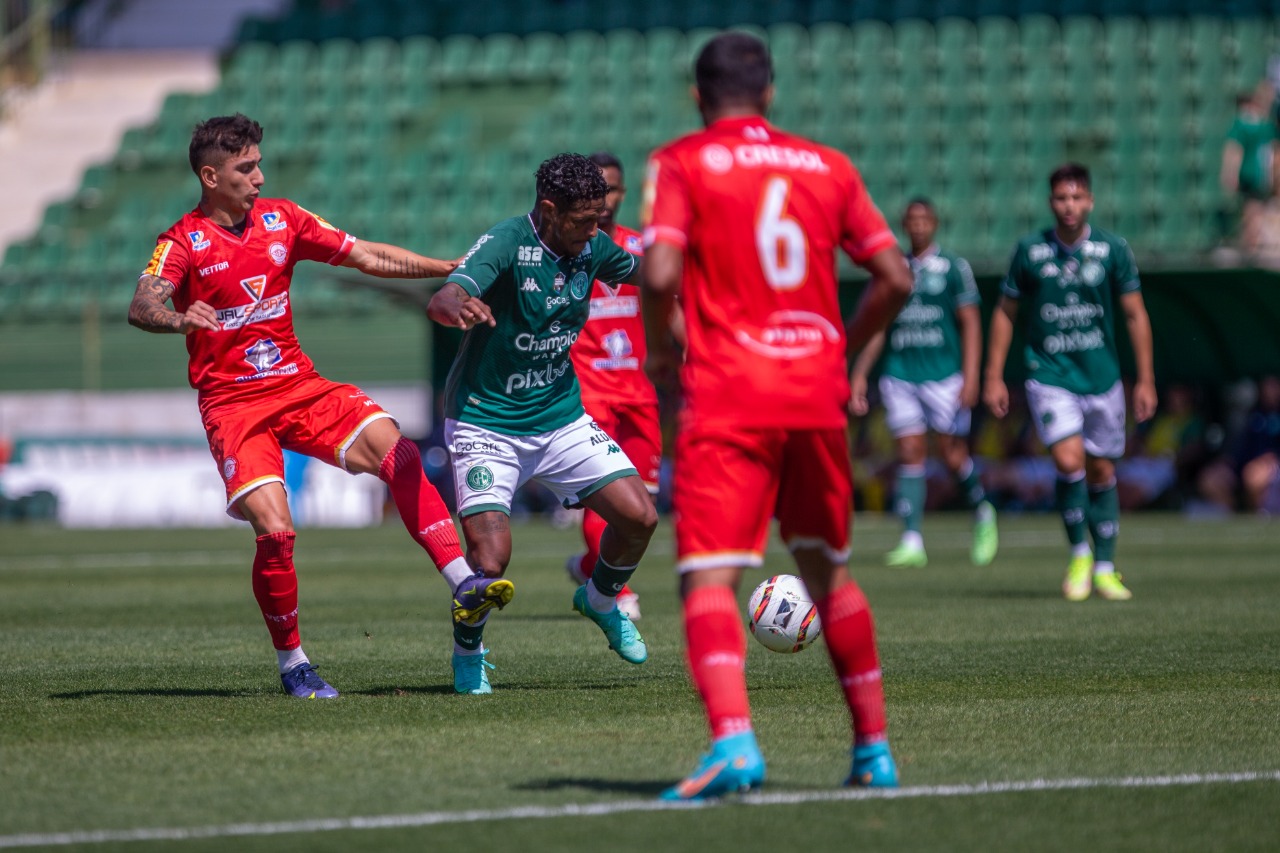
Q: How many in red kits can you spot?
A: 3